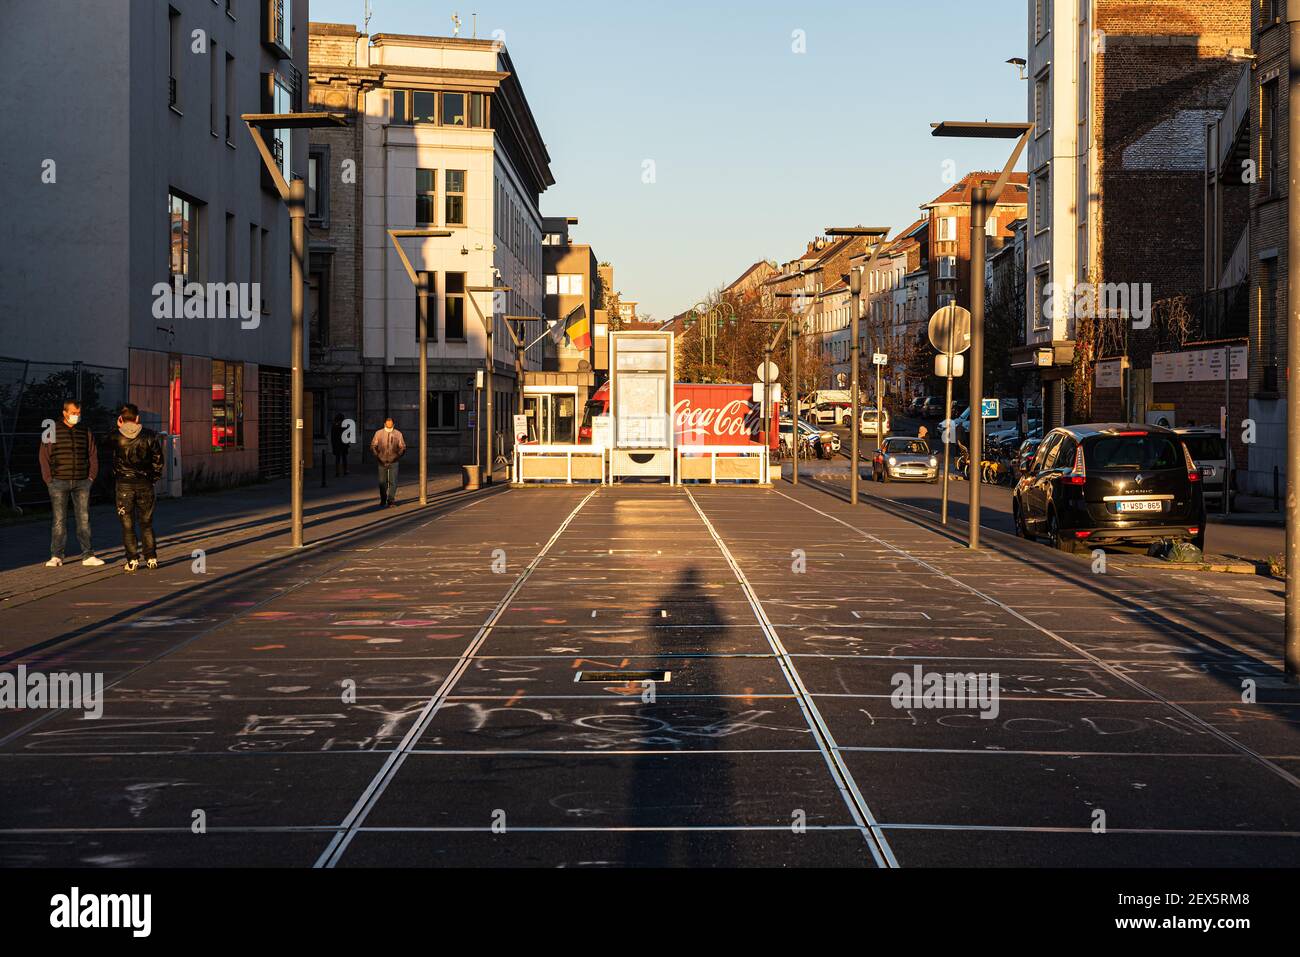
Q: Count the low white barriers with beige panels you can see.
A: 2